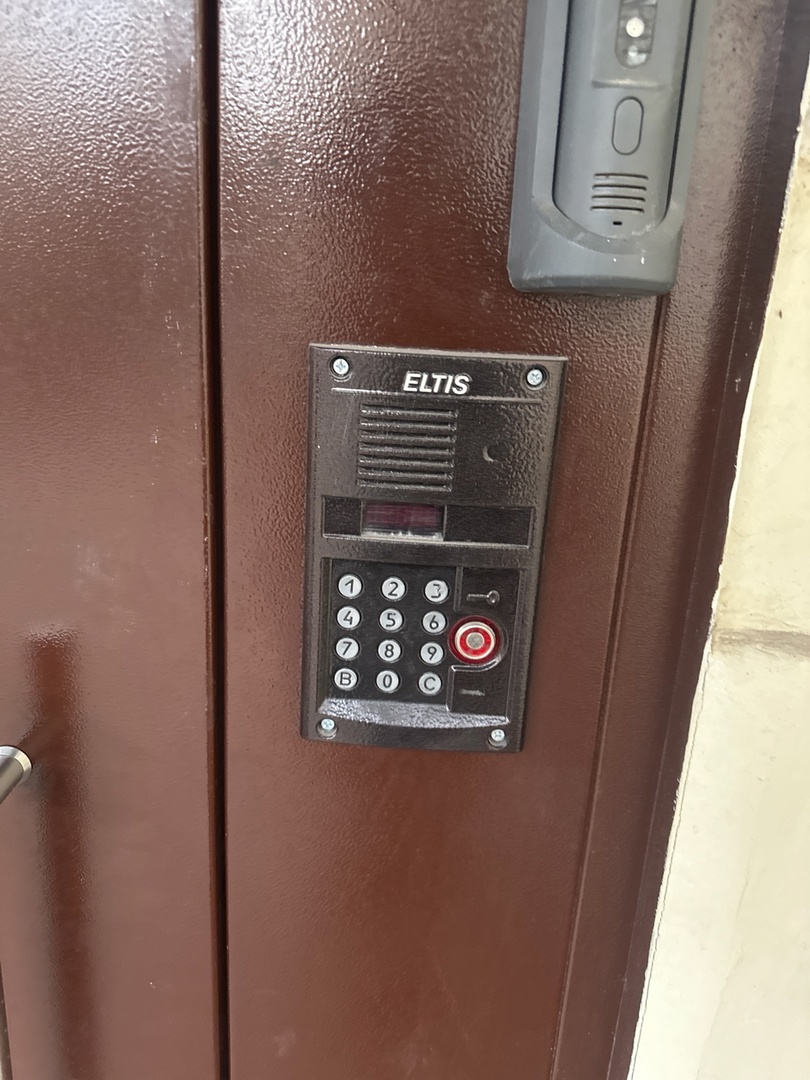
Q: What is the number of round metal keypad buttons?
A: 12